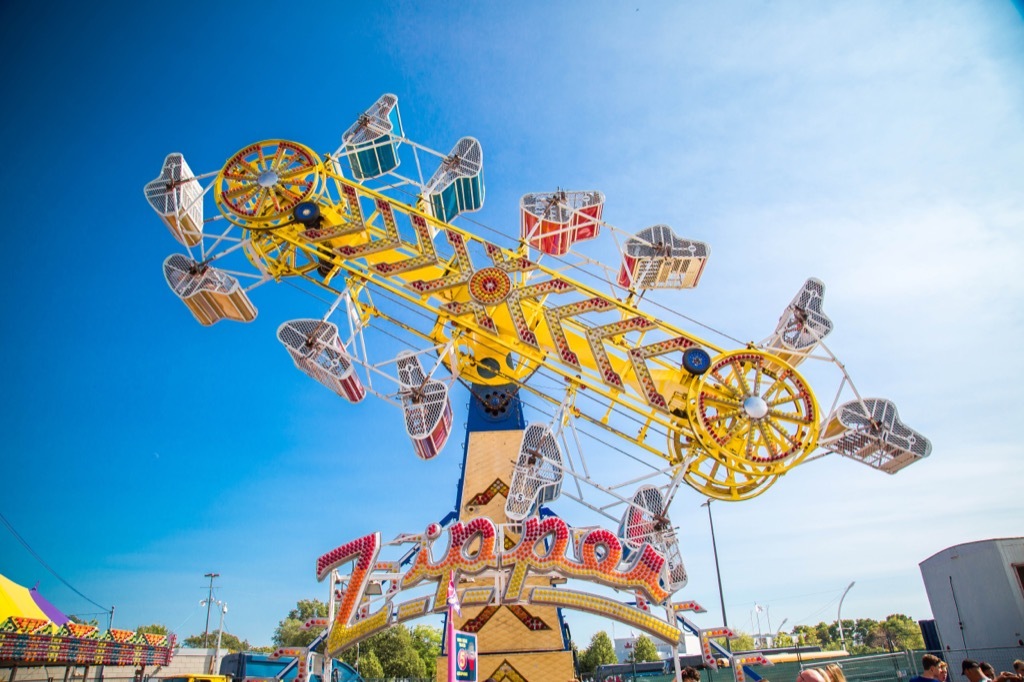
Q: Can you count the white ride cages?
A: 12